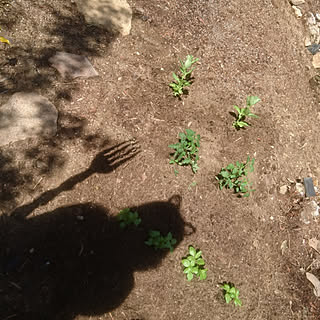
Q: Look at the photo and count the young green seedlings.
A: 8